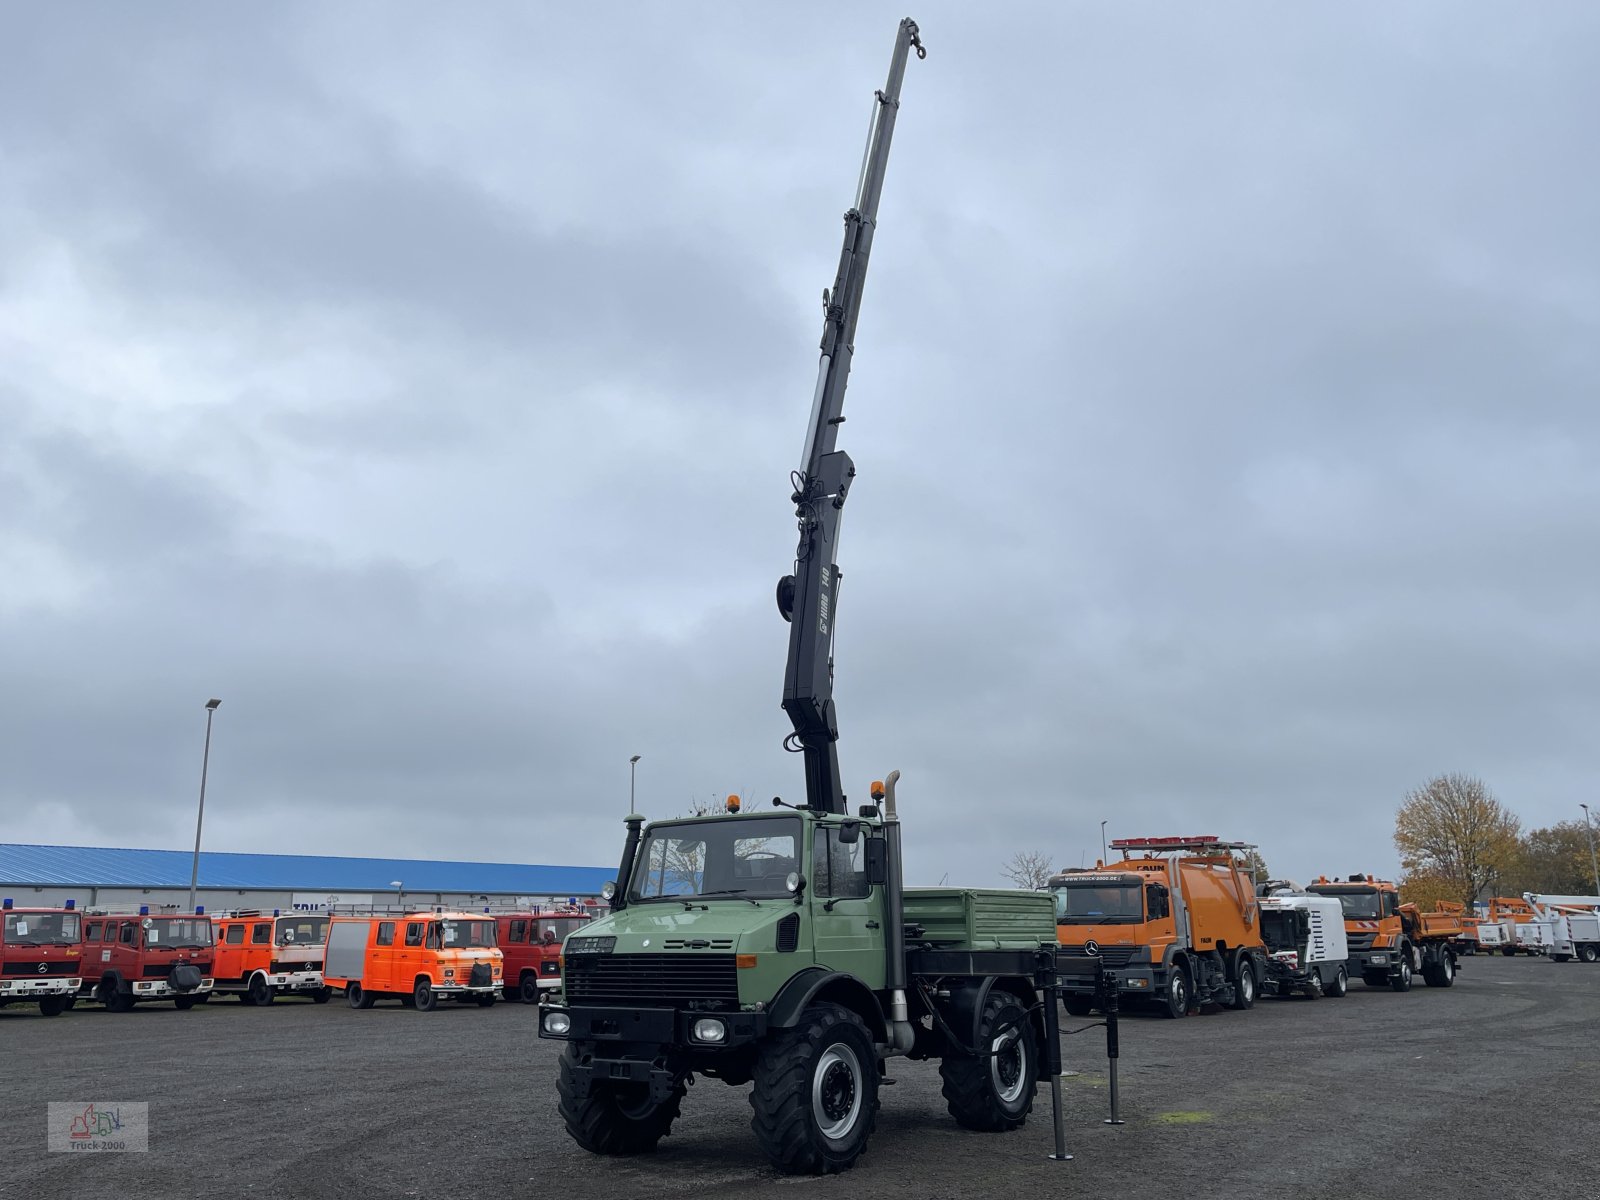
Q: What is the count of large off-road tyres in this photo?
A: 3